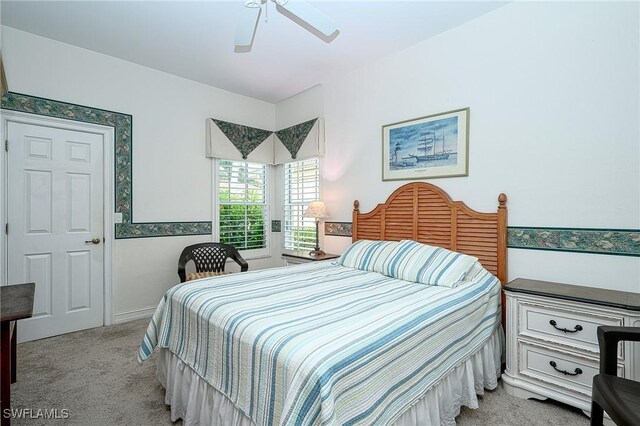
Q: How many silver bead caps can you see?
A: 0